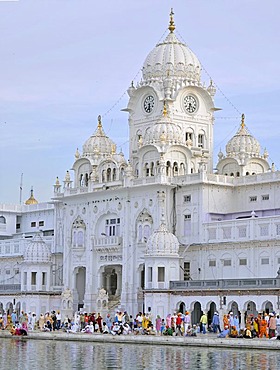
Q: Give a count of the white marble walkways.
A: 1